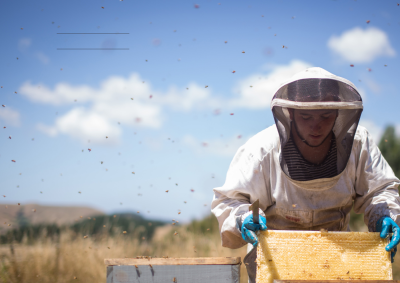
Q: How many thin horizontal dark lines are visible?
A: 2